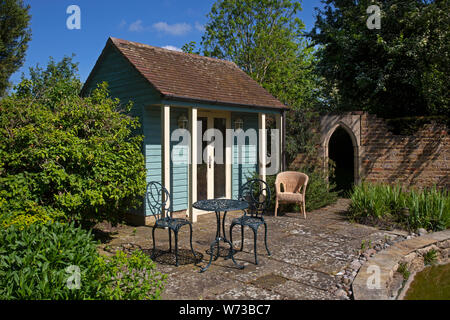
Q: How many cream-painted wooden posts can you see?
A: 4